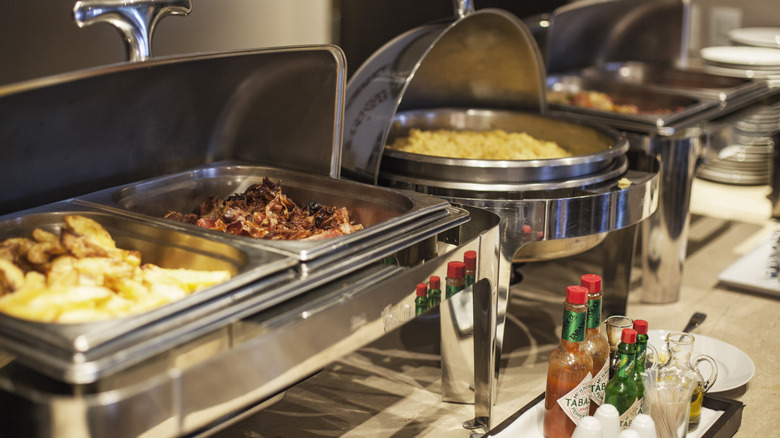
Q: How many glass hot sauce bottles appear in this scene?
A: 4